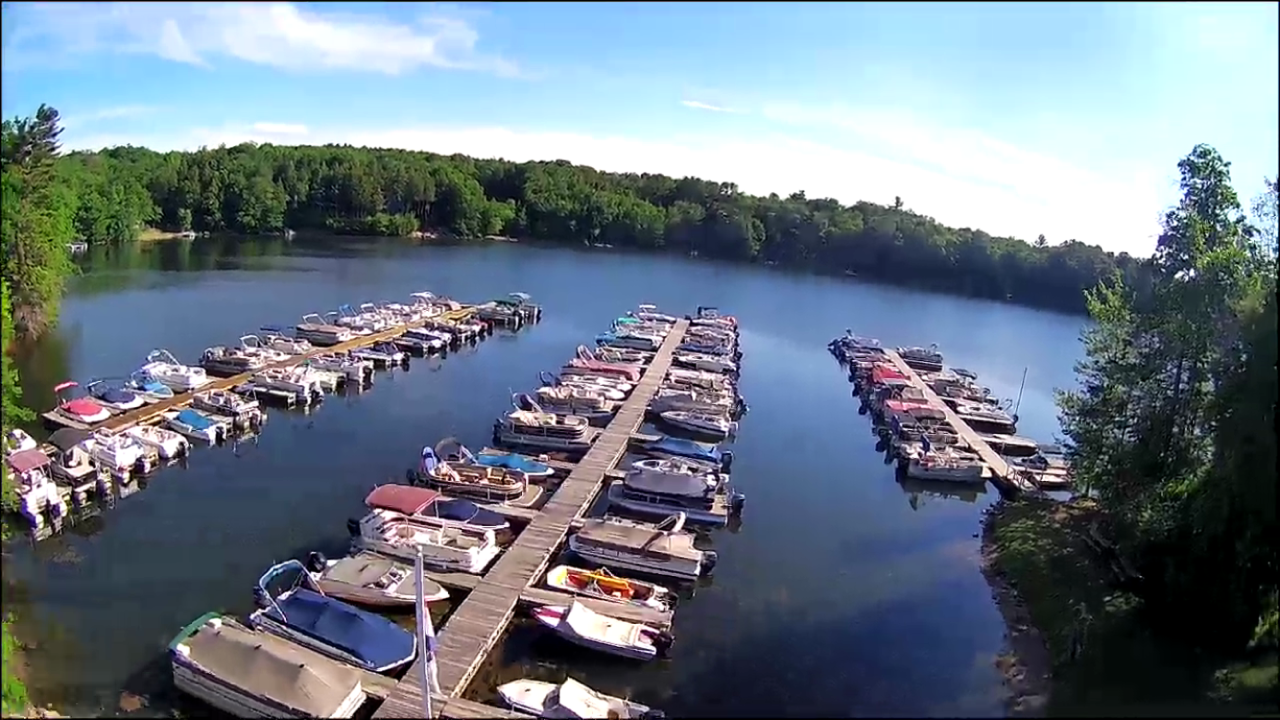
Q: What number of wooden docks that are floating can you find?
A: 3